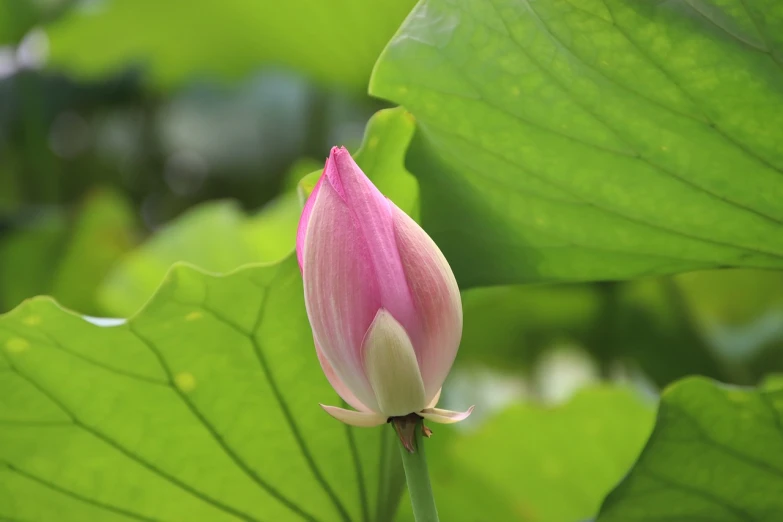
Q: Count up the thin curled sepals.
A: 2